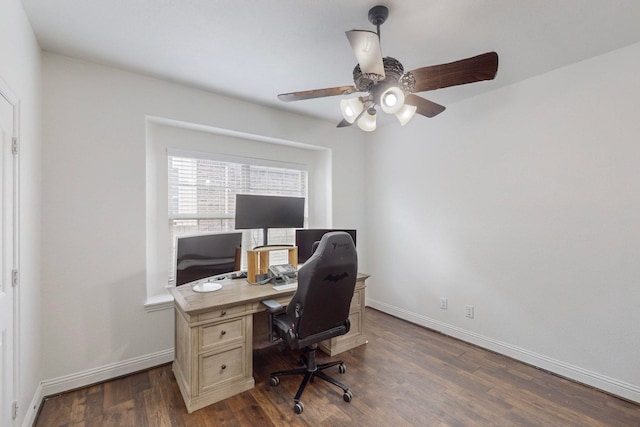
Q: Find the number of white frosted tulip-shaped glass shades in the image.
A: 4